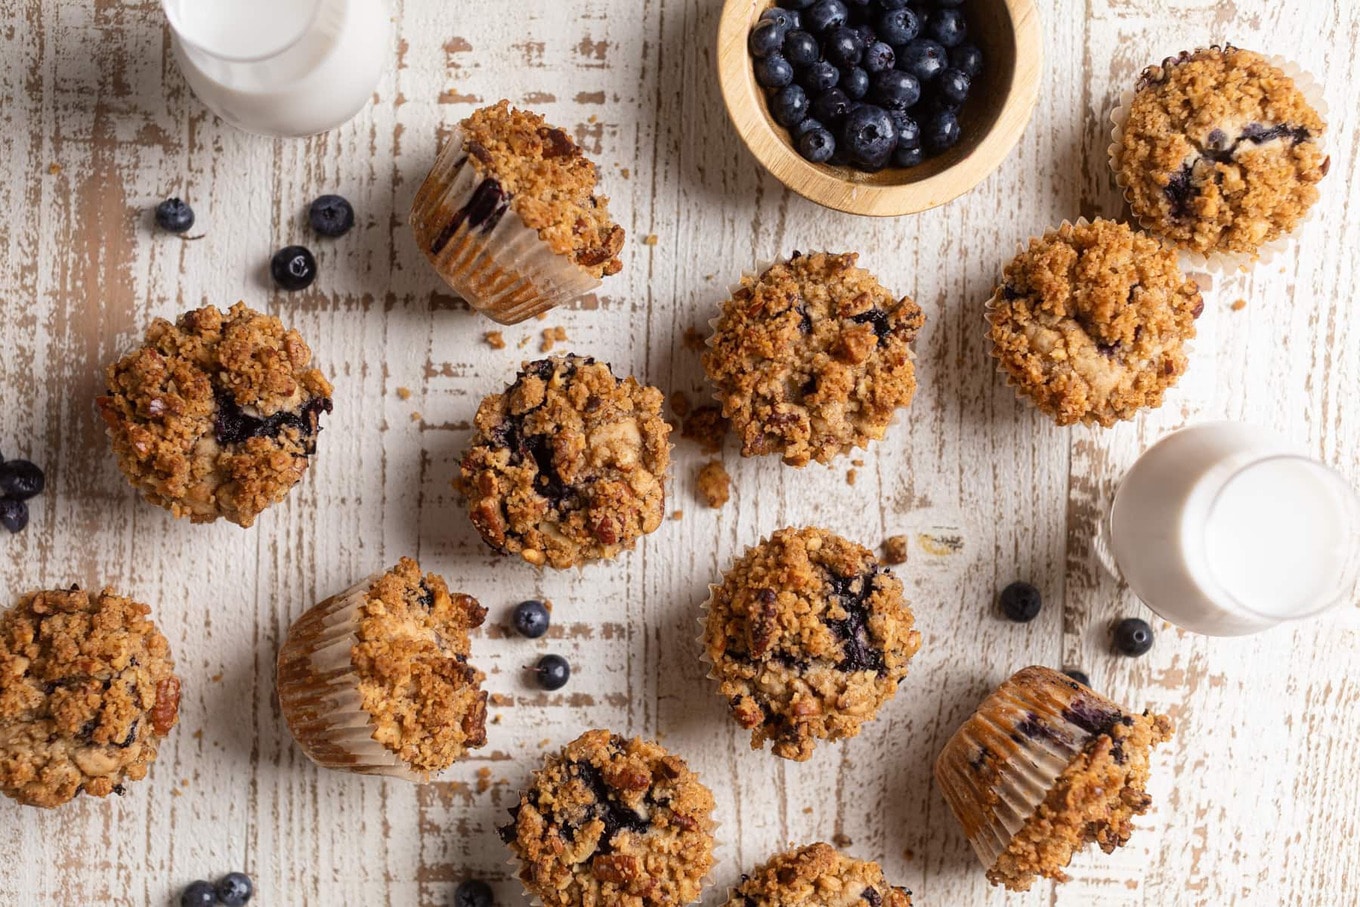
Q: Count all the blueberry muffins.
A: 12